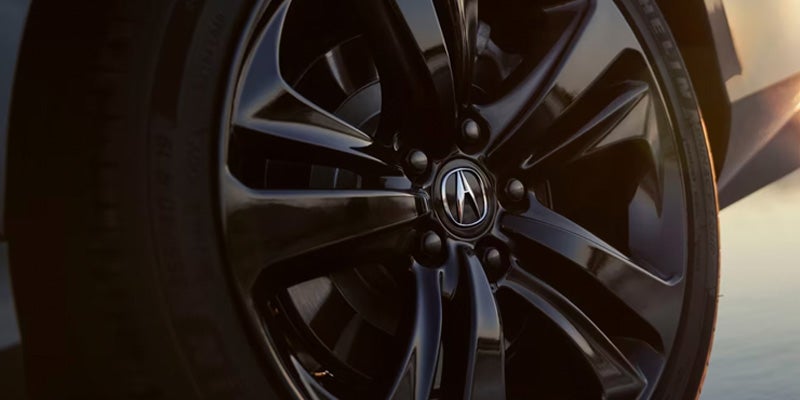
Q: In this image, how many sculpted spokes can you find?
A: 10